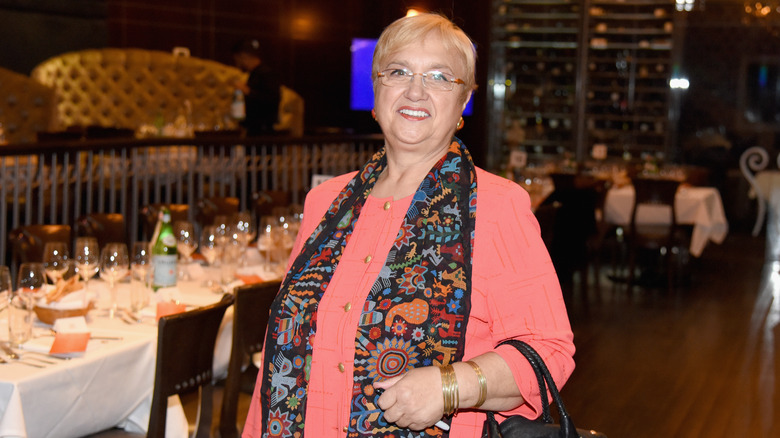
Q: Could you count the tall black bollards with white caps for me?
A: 0